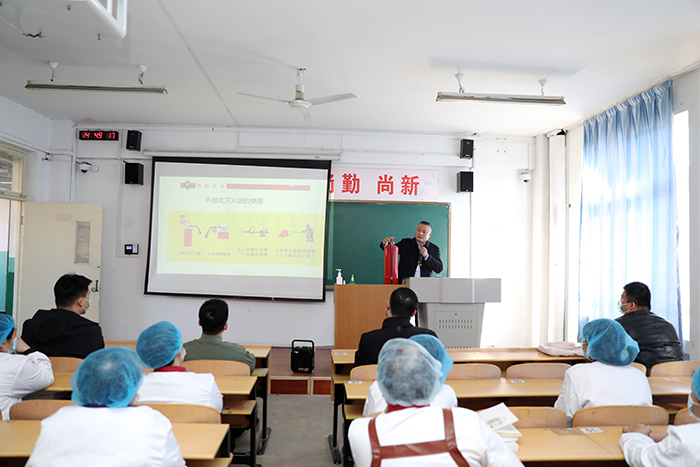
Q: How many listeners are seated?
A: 11